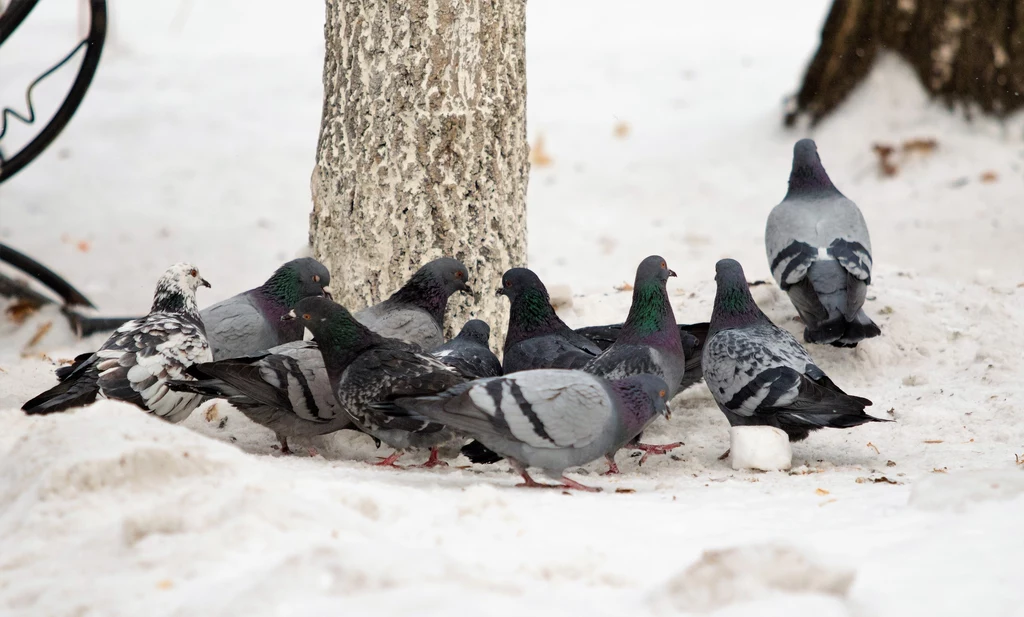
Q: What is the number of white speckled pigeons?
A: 1